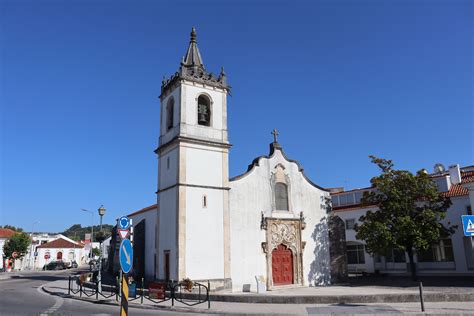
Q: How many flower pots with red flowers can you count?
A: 2